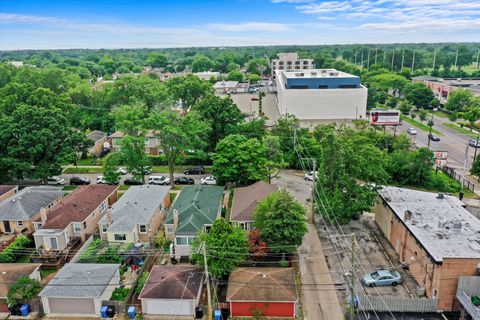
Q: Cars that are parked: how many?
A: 12